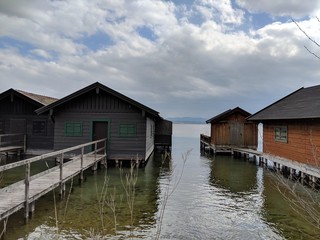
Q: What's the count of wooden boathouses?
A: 4